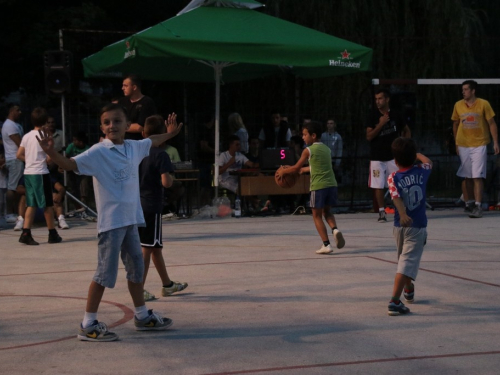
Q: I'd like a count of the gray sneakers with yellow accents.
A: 2